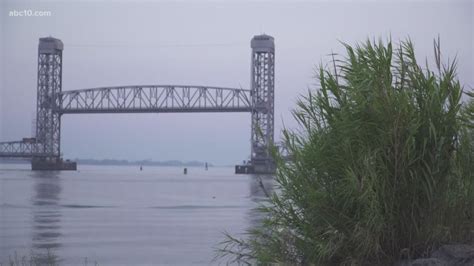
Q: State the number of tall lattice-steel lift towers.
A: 2